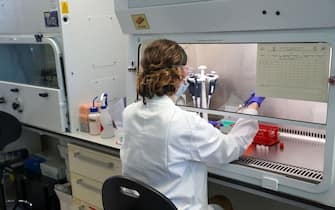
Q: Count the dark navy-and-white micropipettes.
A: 3